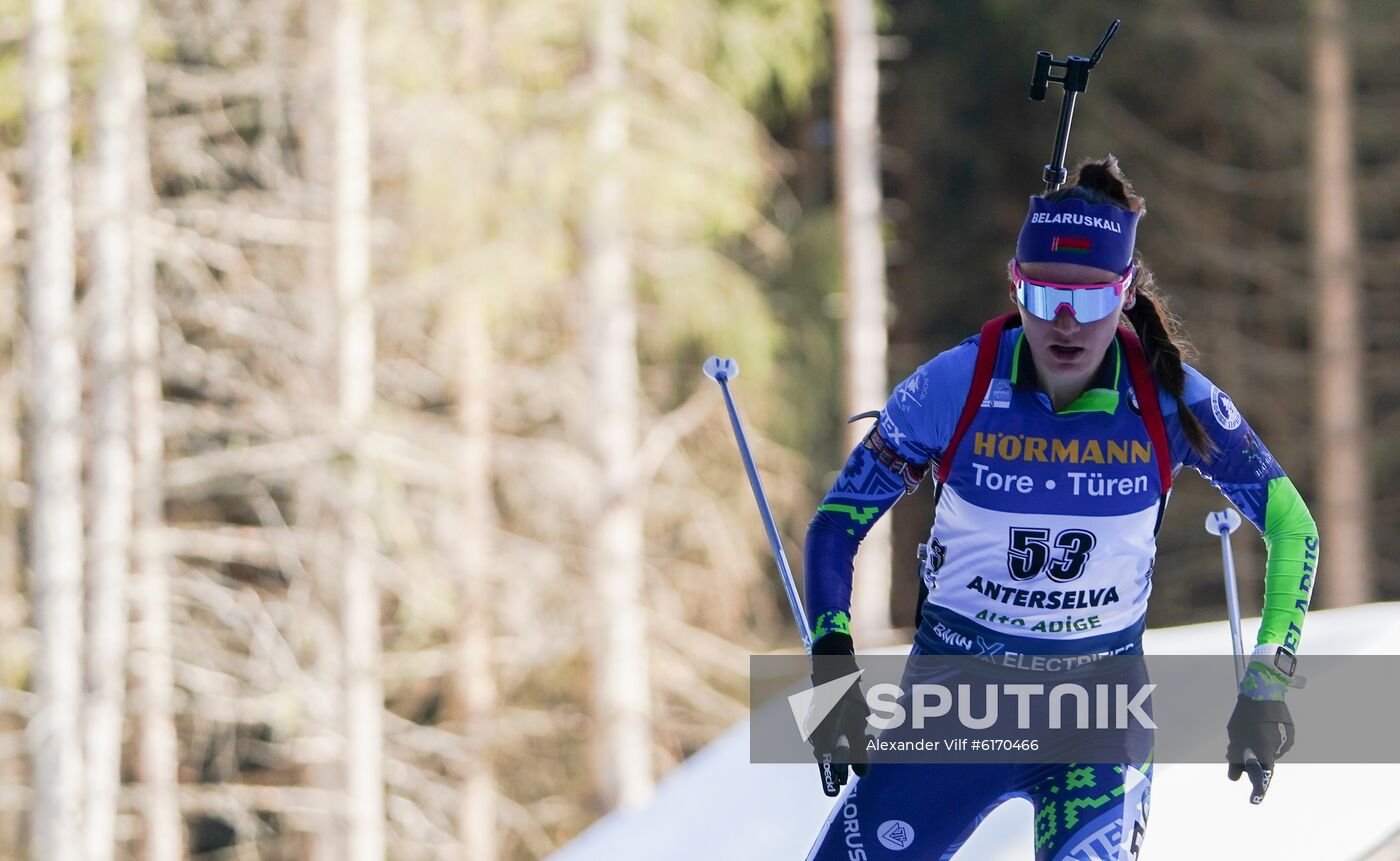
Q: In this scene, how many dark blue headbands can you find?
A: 1